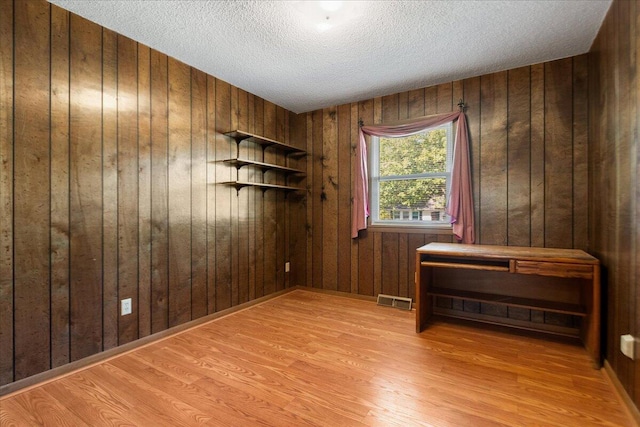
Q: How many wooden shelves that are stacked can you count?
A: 3